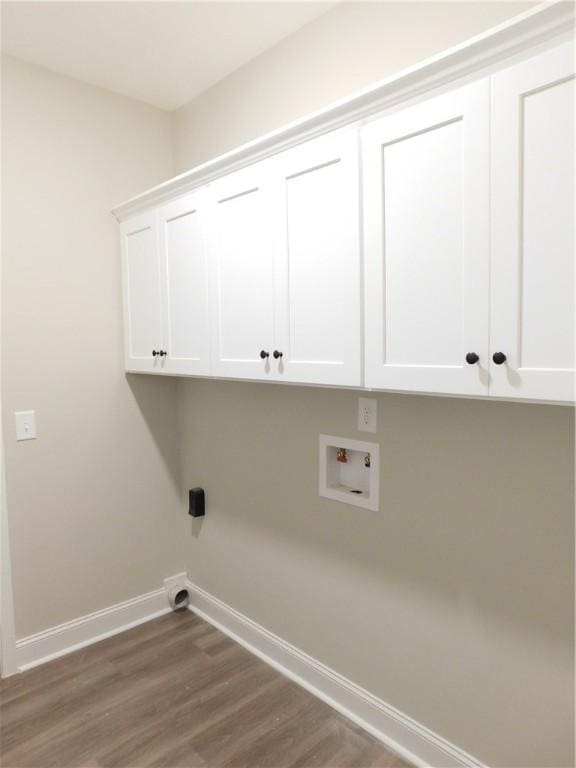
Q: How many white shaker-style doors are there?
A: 6